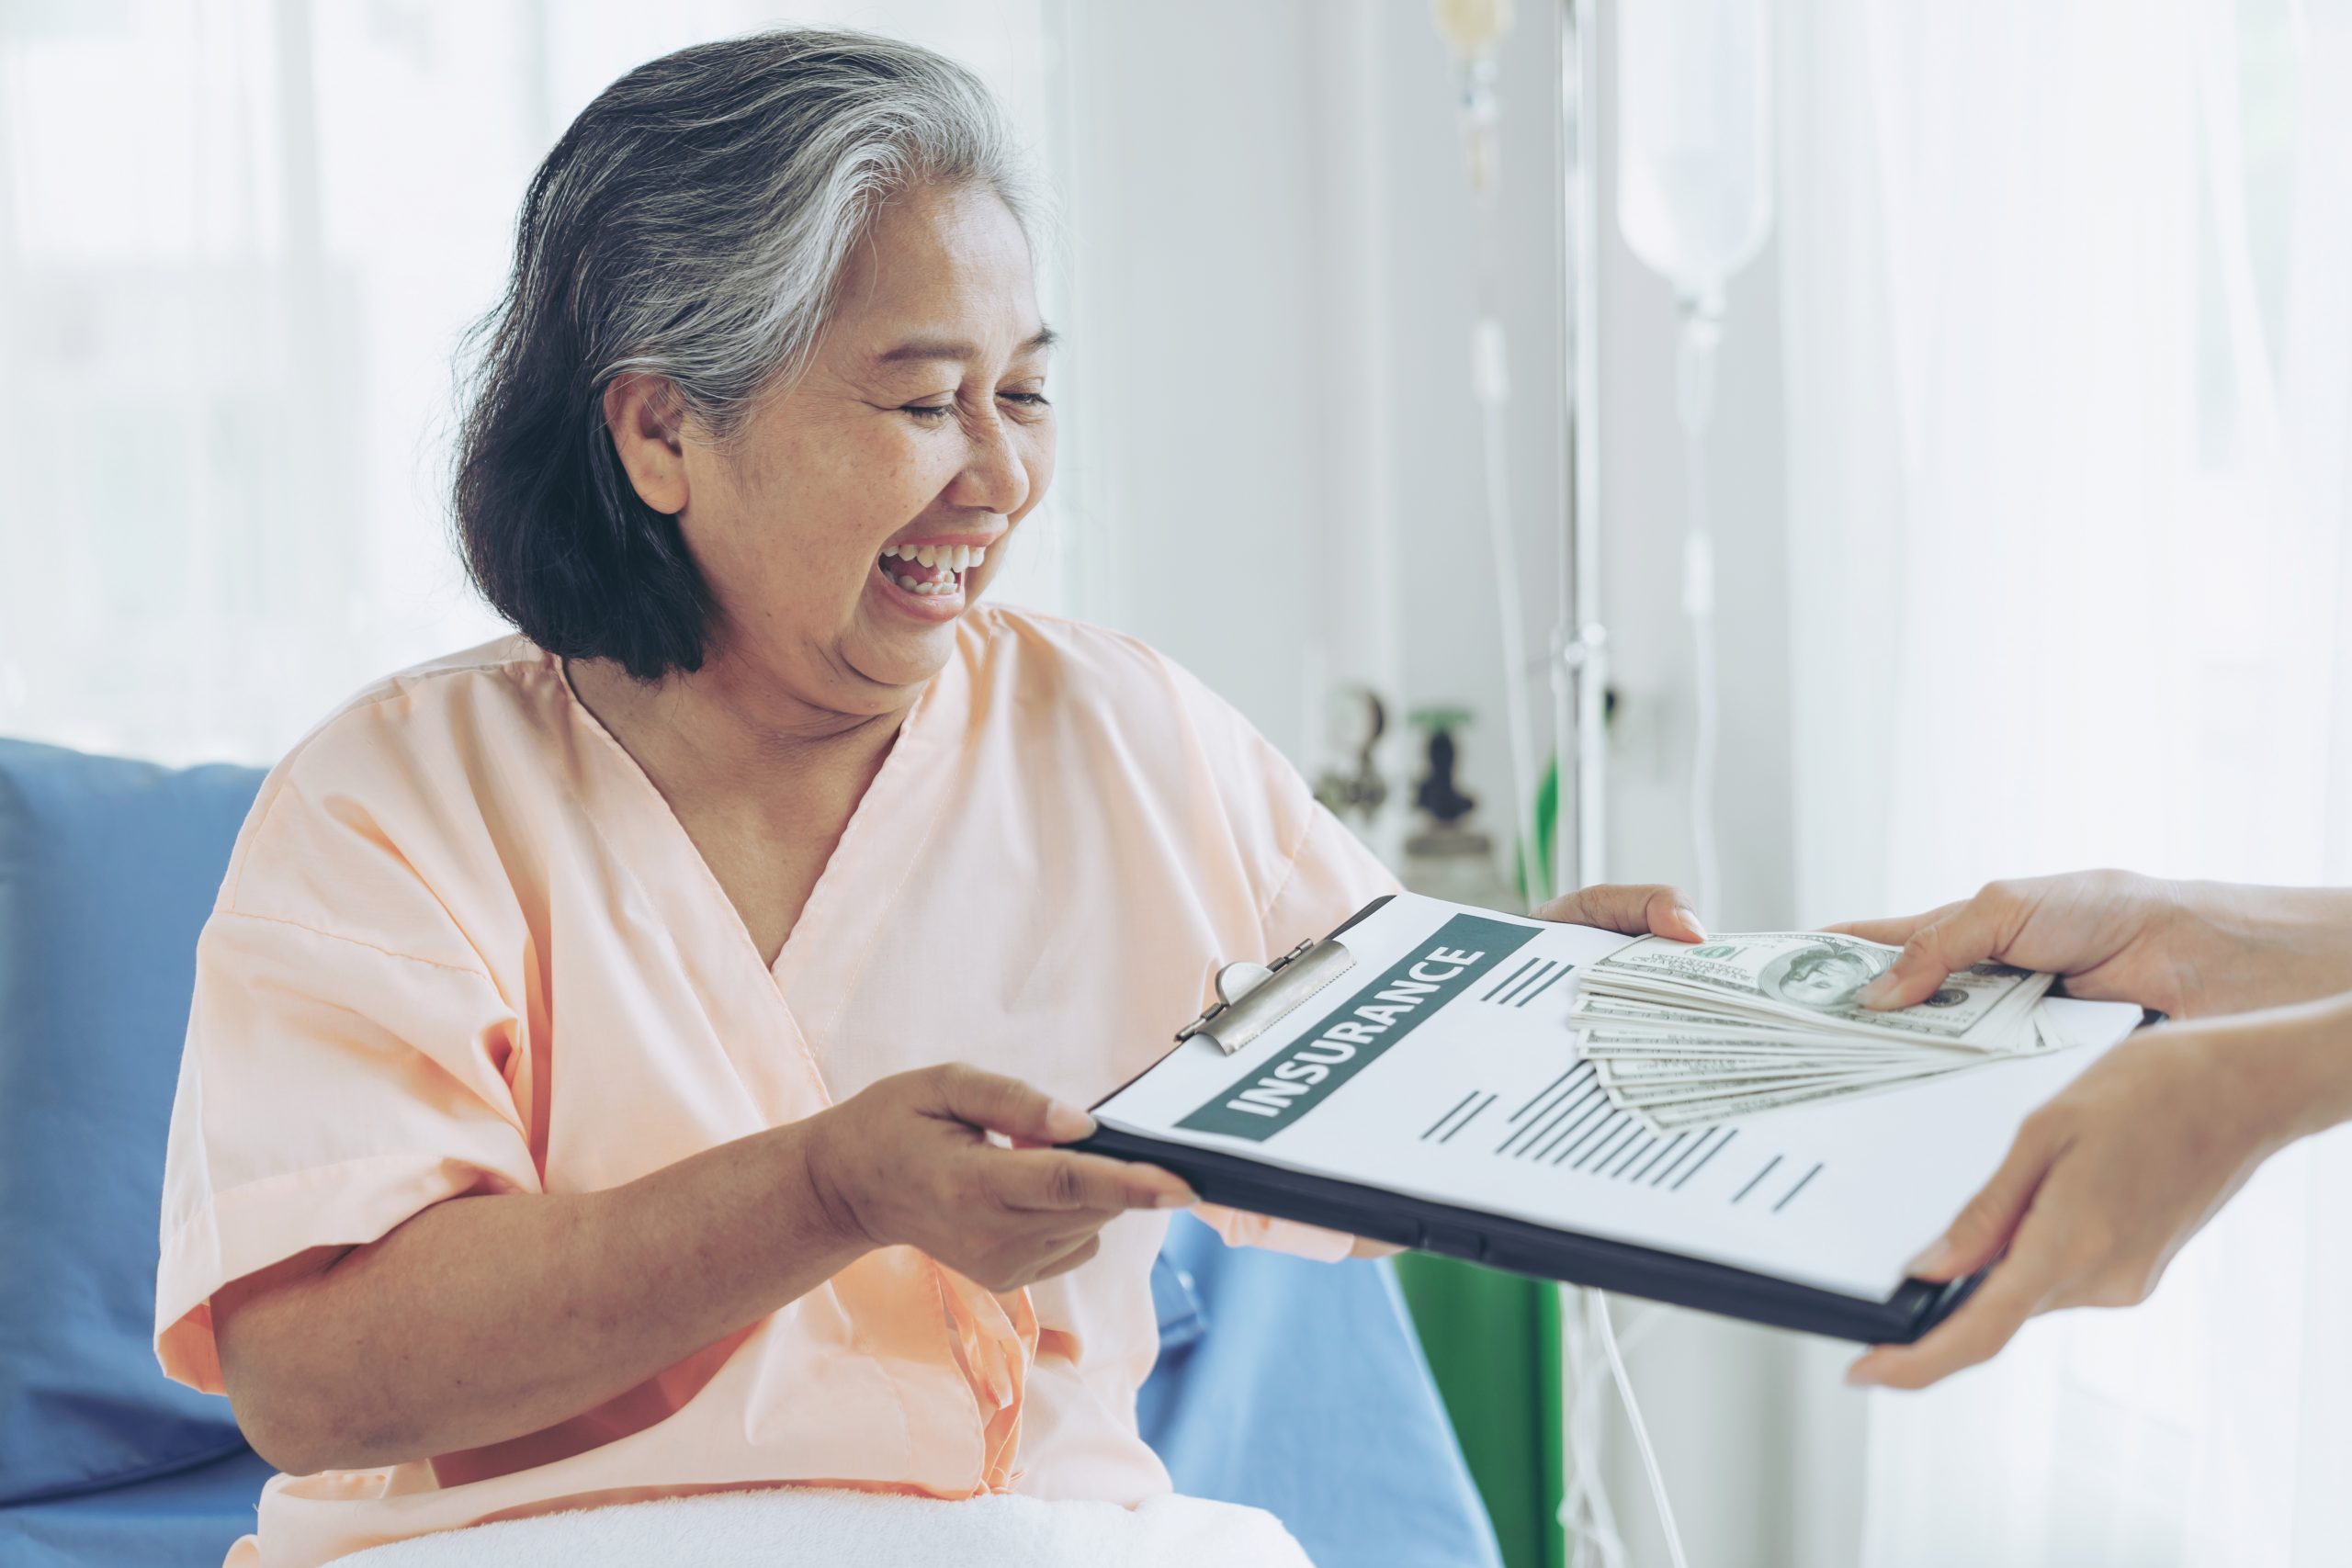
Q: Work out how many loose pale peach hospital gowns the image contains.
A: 1